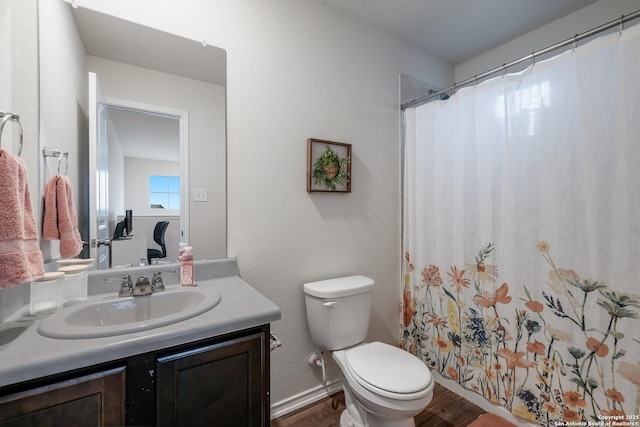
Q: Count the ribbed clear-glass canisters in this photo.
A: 2